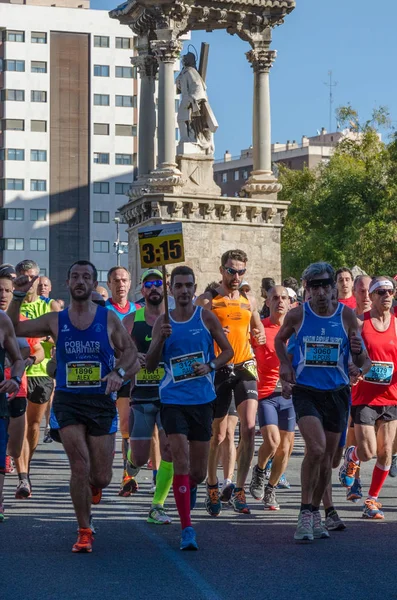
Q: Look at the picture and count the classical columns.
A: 3